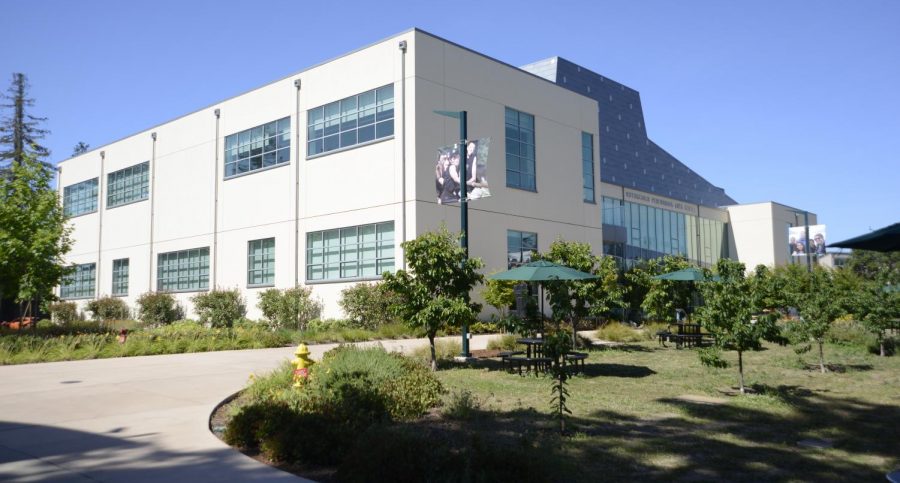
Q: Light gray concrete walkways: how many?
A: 1